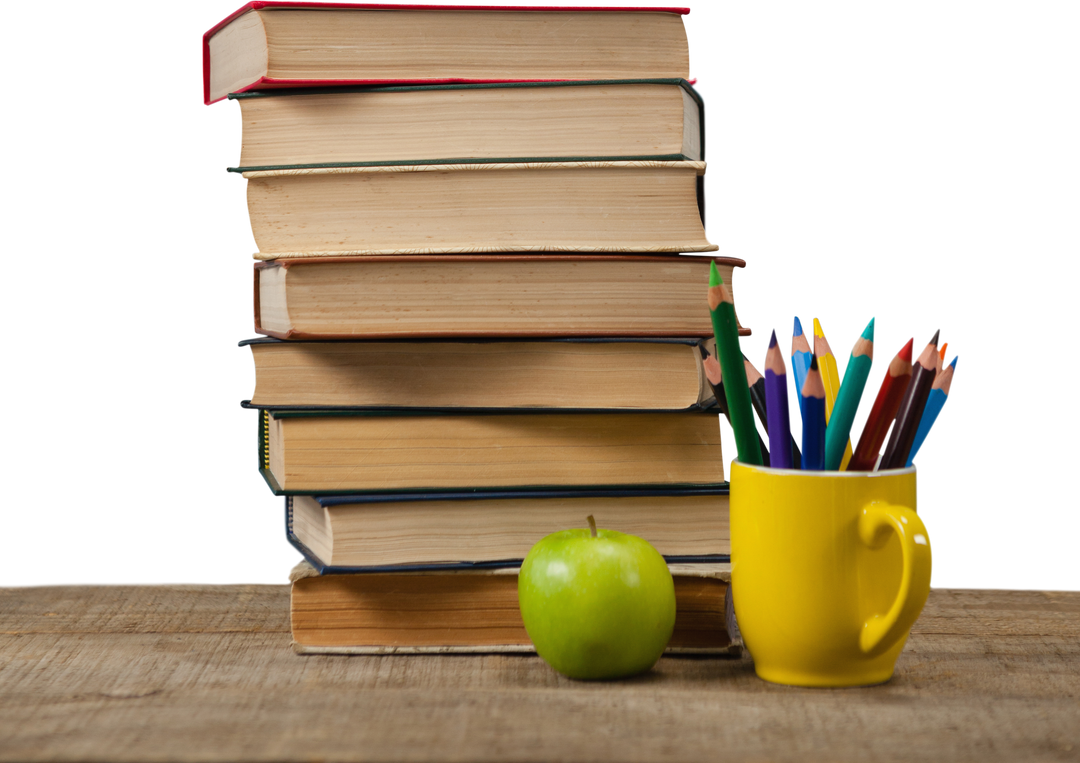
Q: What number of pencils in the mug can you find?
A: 12